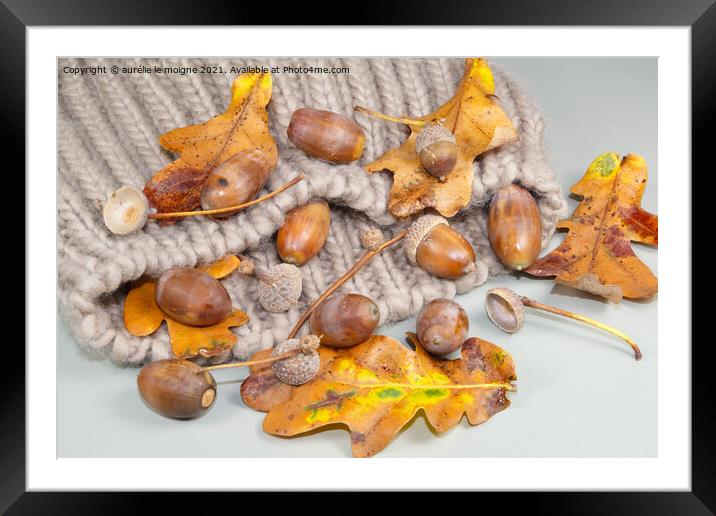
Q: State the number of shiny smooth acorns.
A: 10